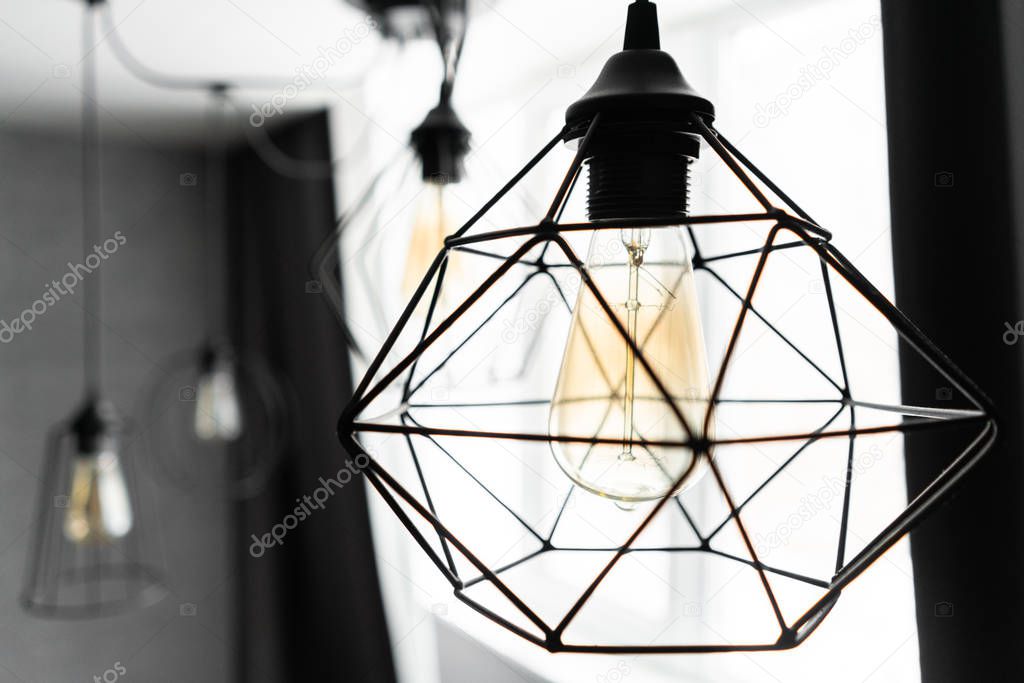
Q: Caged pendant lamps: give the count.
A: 4